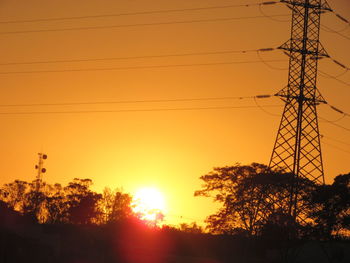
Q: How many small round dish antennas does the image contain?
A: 3